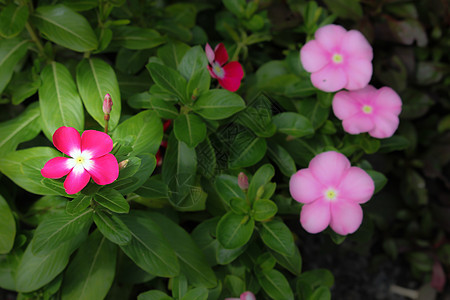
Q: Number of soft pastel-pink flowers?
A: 3